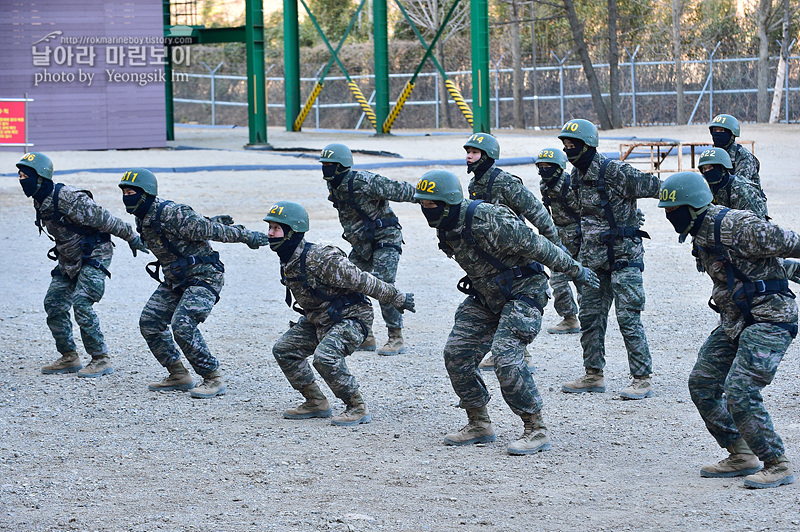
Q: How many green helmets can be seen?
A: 11